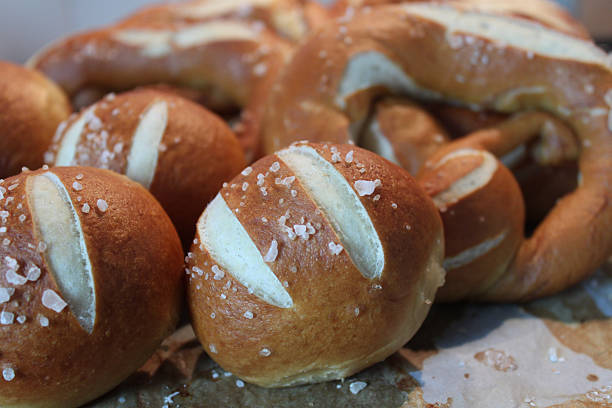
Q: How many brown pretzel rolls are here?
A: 5